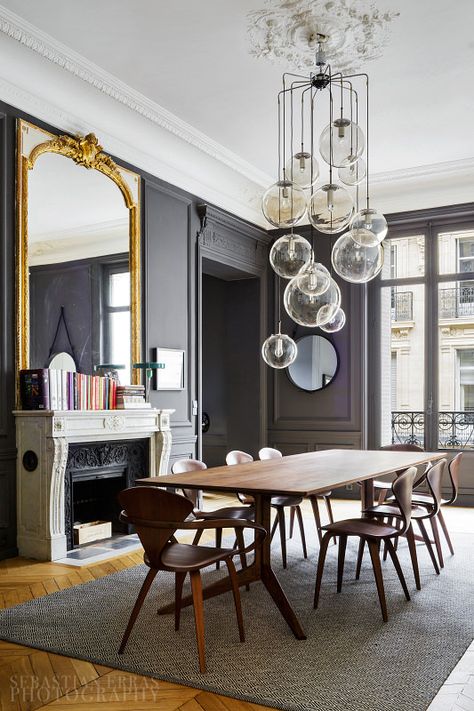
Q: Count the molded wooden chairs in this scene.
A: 8